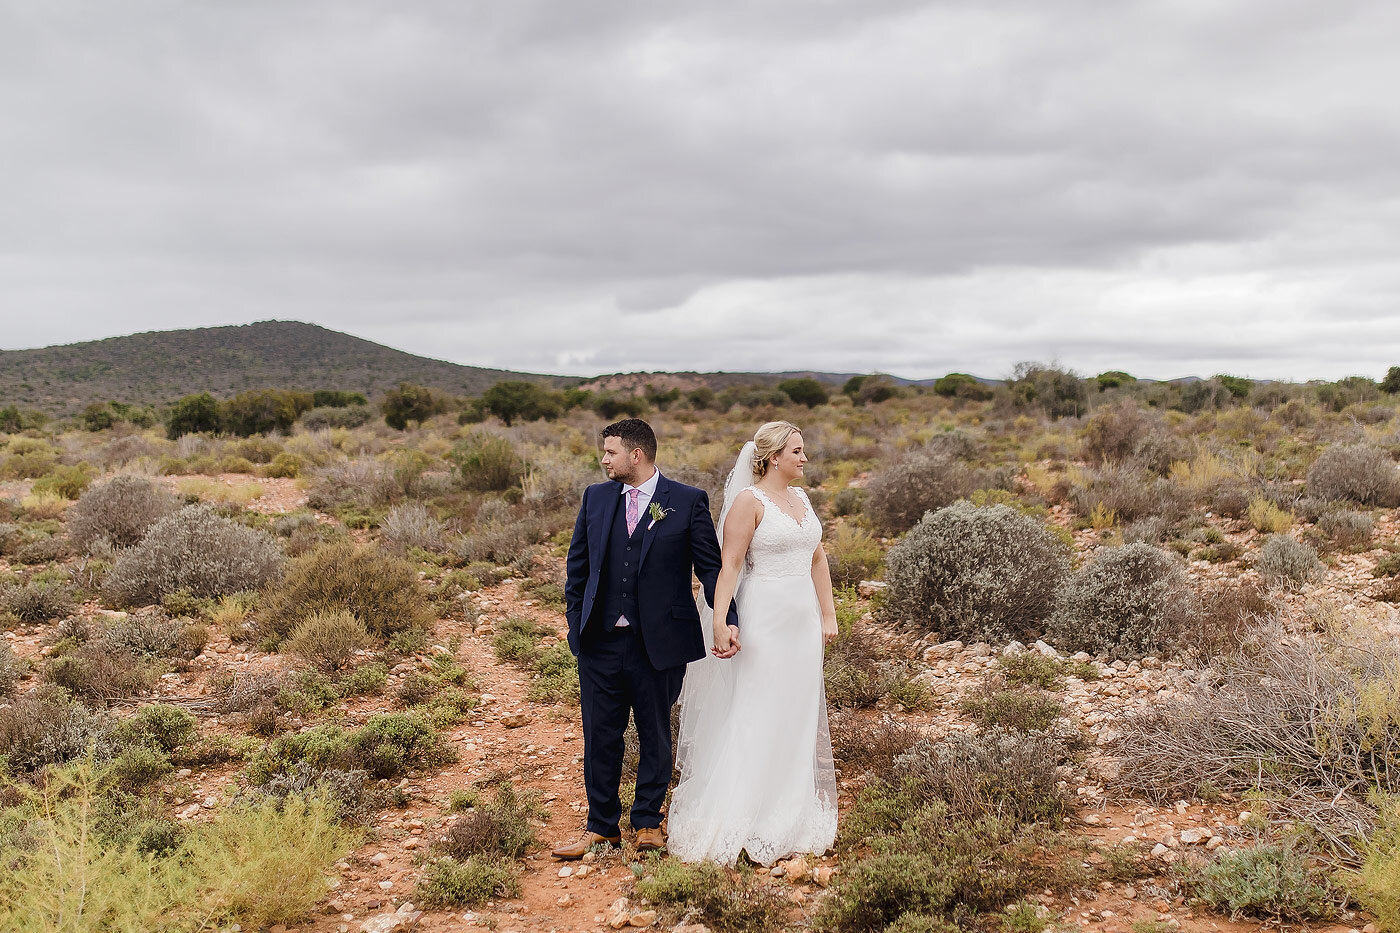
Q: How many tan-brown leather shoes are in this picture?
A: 2